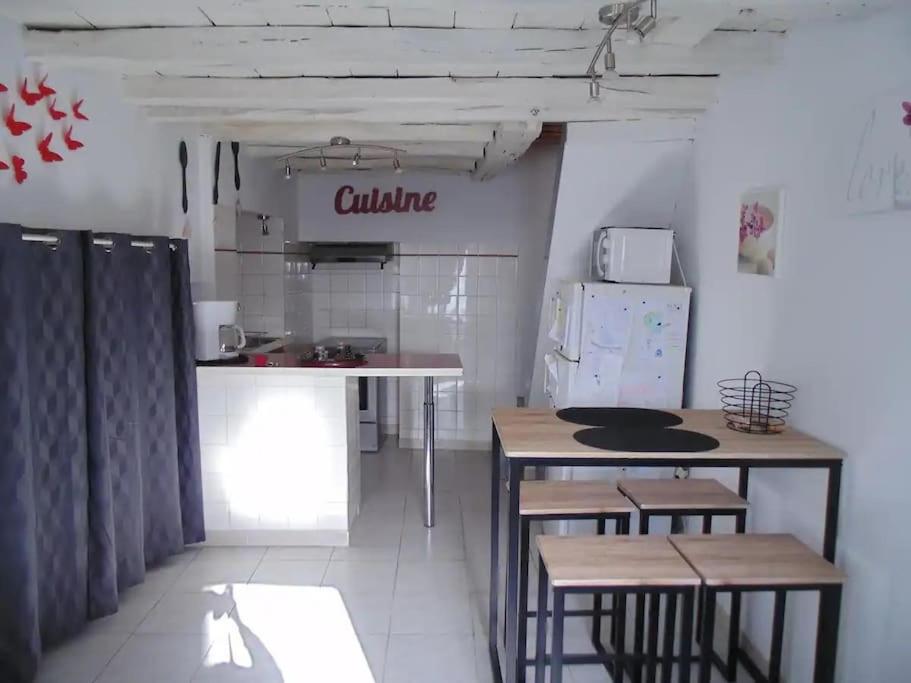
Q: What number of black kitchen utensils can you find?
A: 3